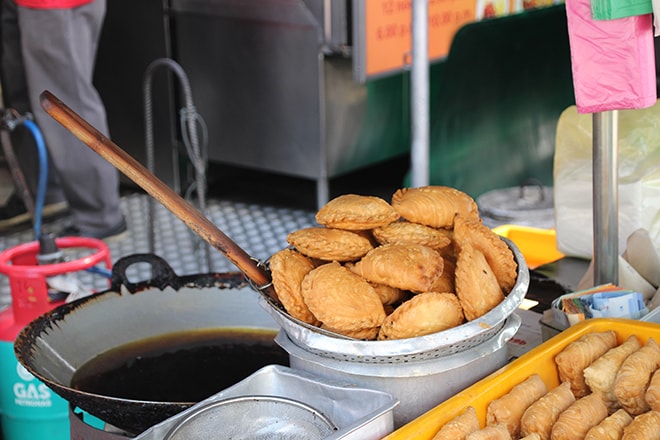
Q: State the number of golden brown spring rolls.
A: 12